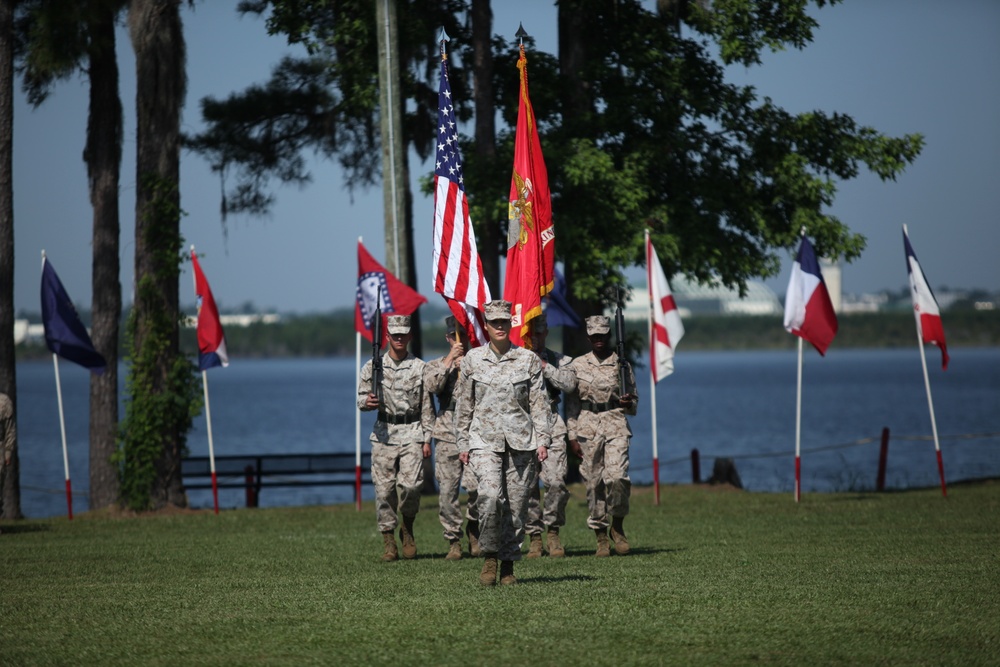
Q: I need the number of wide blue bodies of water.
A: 1